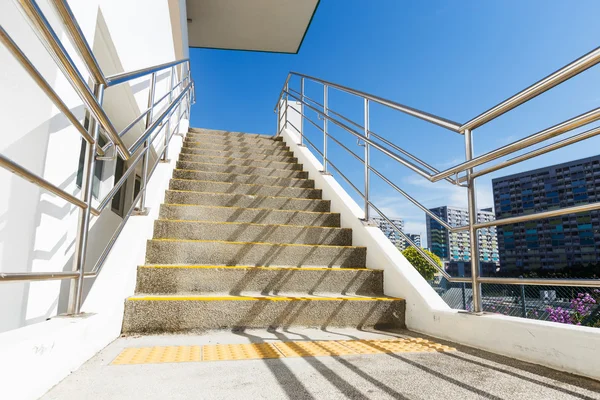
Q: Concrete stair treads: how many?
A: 15